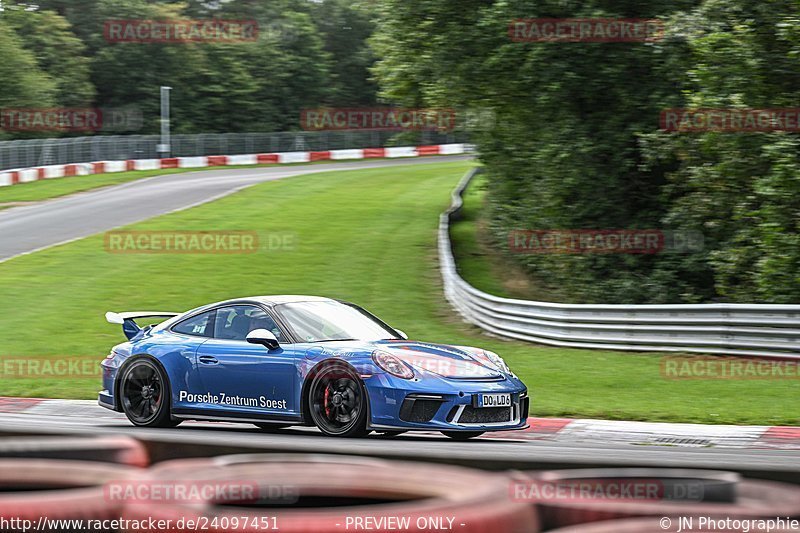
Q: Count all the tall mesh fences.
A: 1